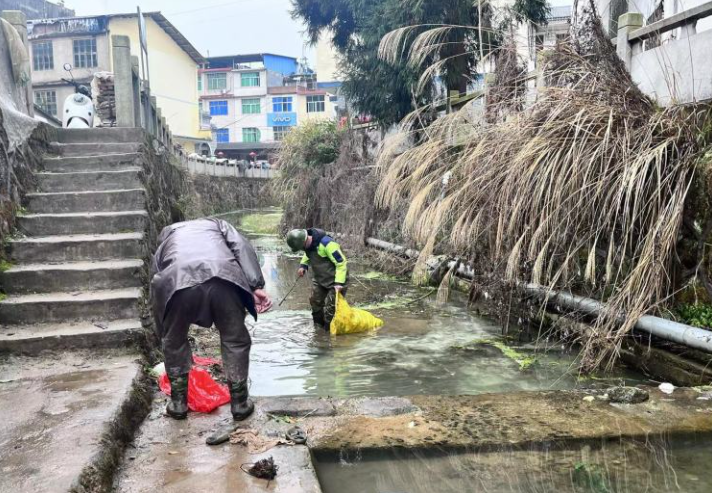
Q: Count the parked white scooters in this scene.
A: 1